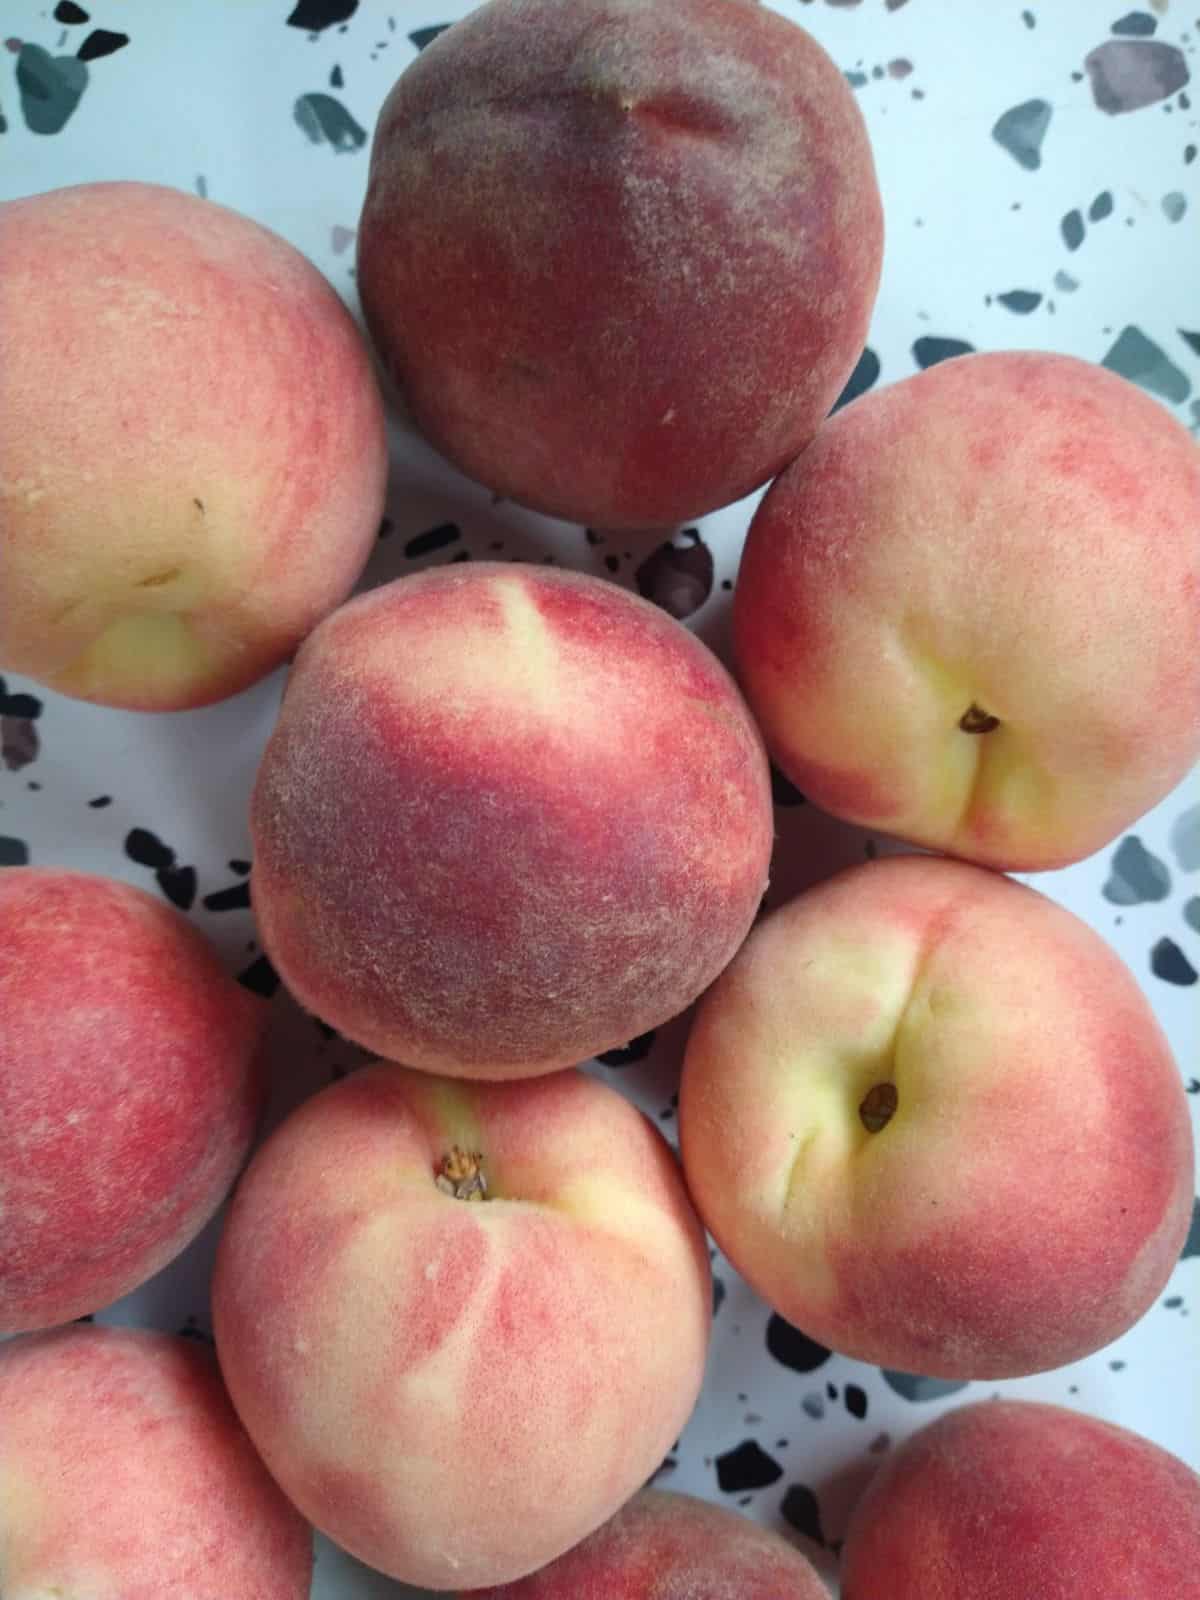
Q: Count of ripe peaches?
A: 10